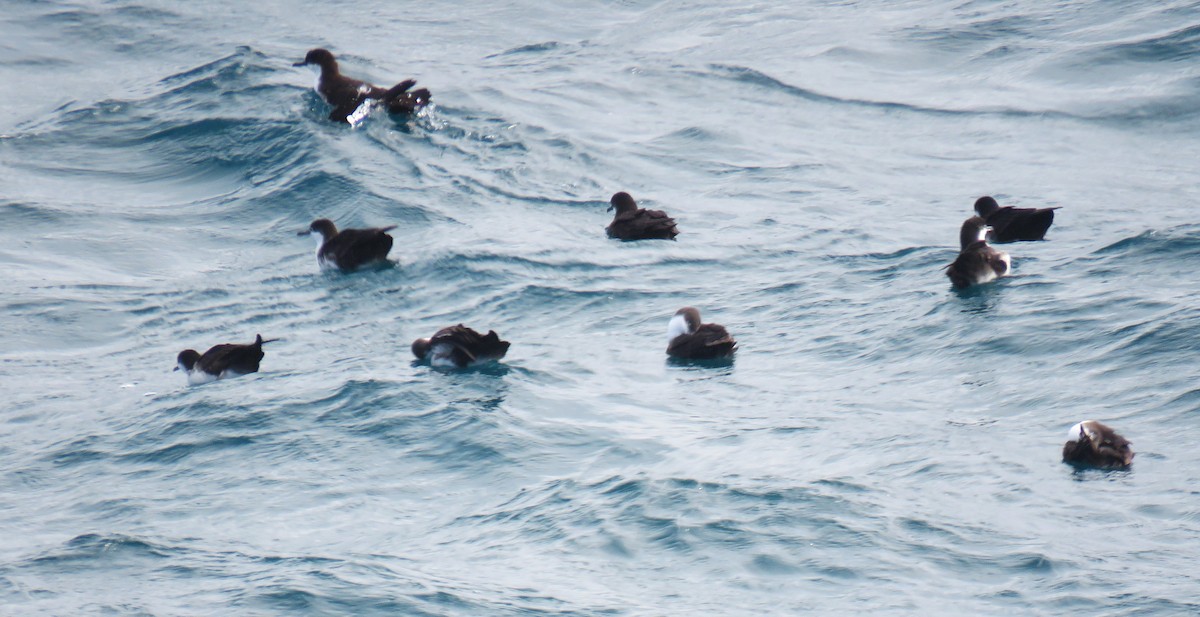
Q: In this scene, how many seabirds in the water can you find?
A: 9